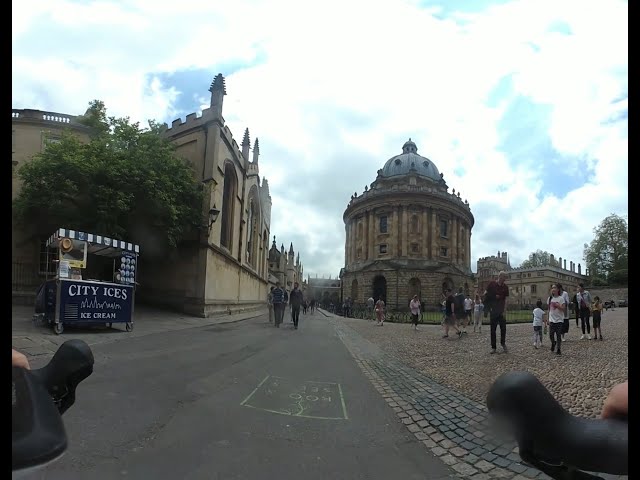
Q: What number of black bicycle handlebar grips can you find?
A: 2